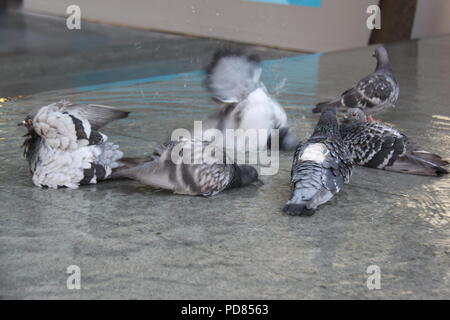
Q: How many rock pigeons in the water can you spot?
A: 6